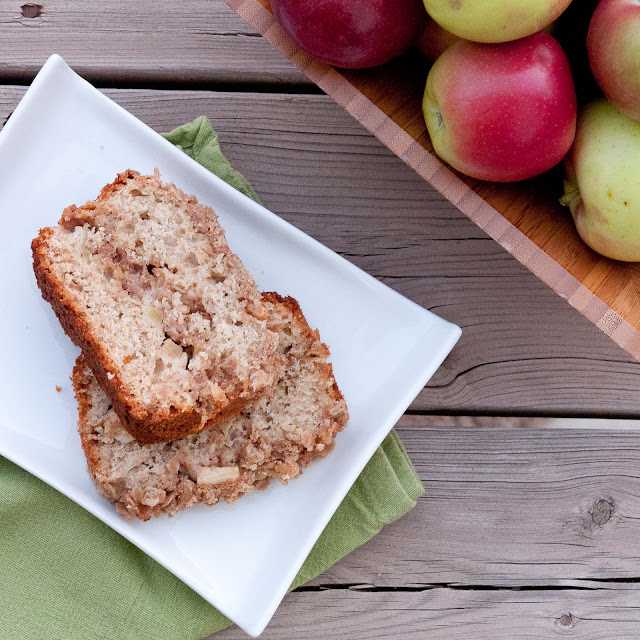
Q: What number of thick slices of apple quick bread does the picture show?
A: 2